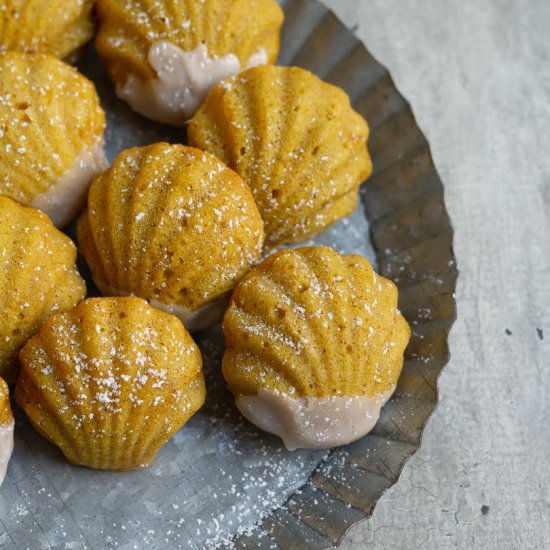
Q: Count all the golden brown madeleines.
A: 9